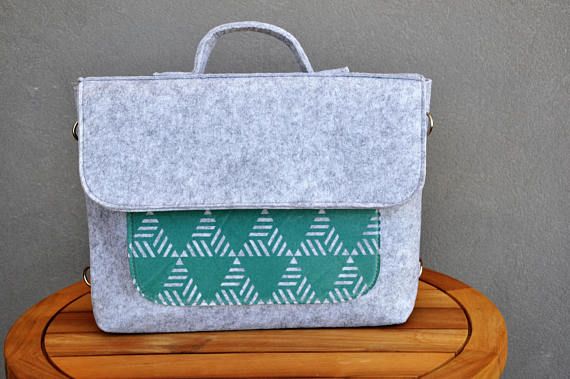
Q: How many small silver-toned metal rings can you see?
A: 4